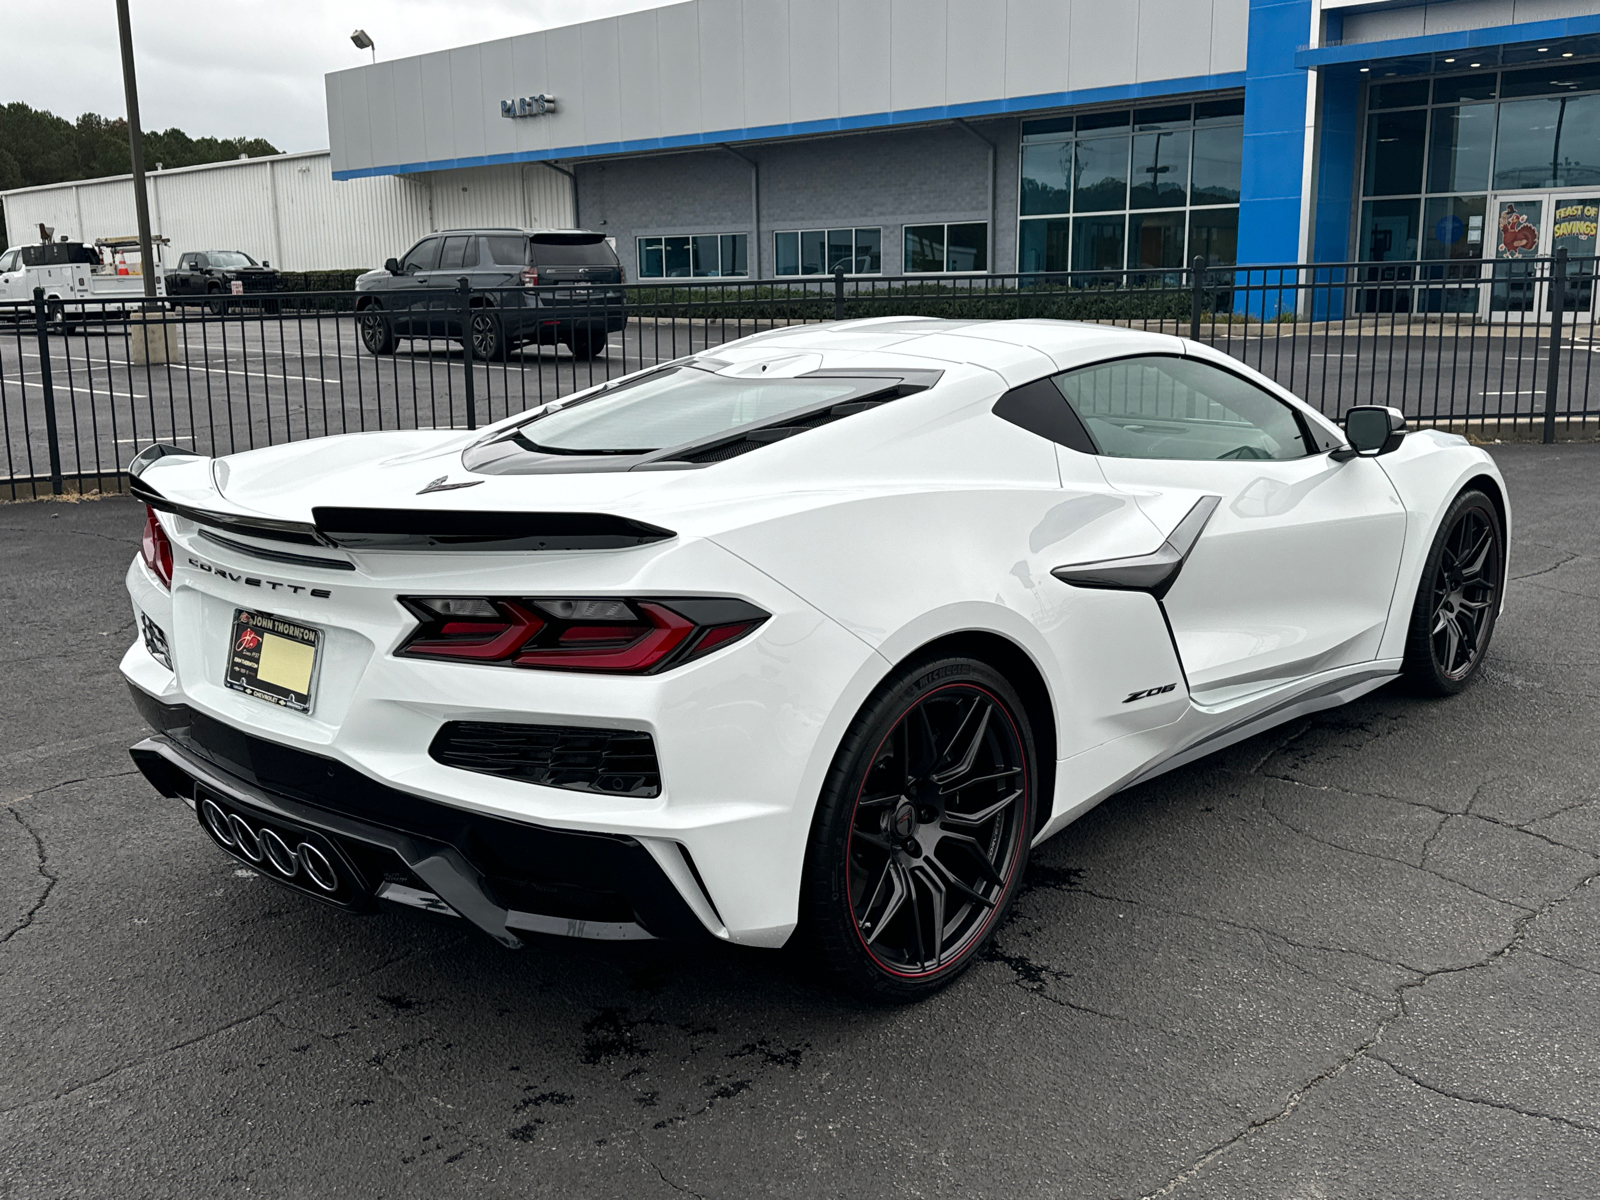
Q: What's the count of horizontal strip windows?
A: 3